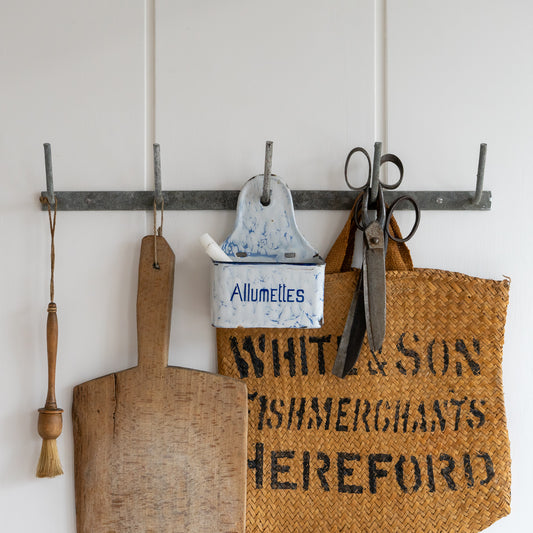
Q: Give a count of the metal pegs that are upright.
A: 5